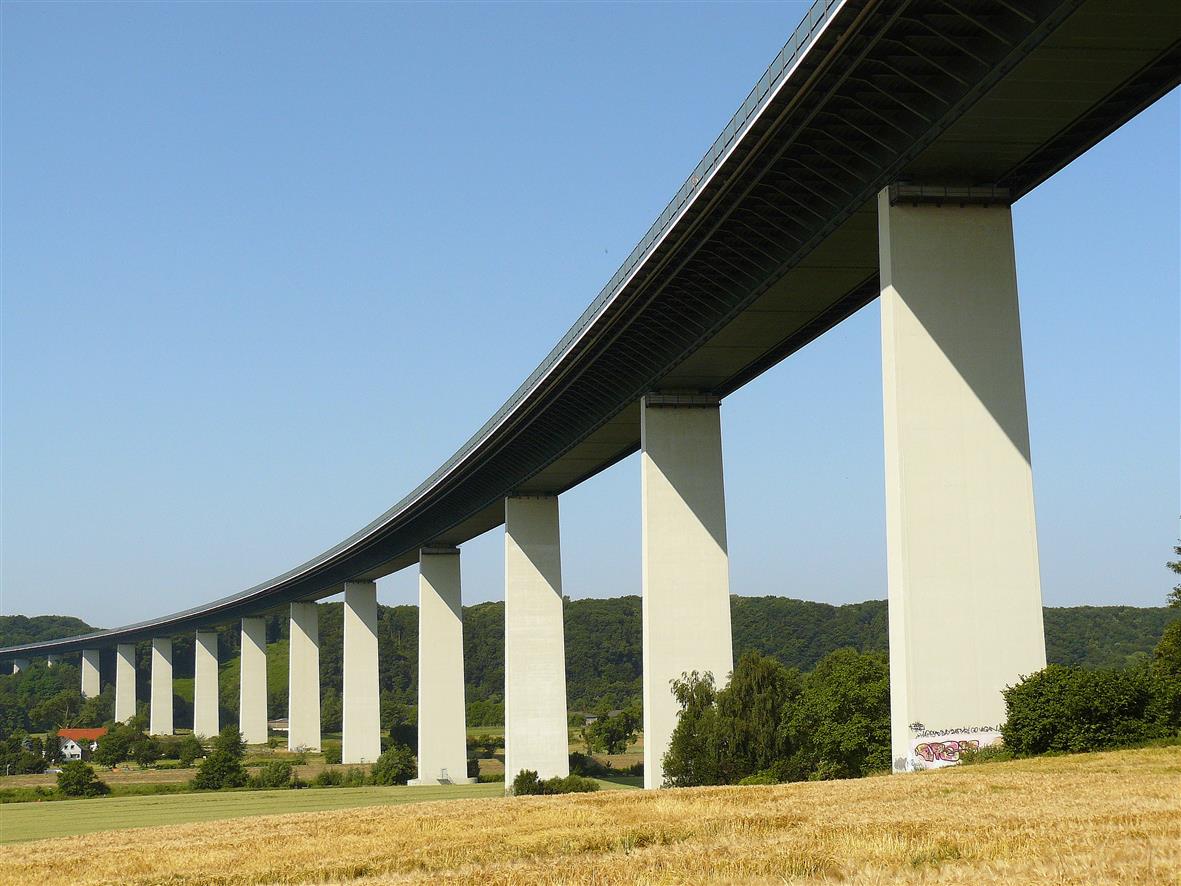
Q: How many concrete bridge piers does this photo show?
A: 13